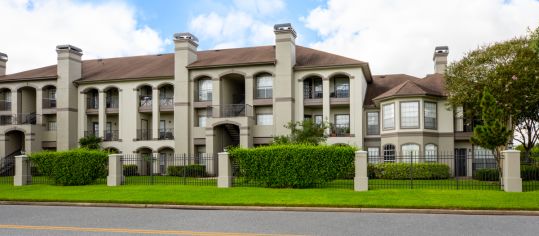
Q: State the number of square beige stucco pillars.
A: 5